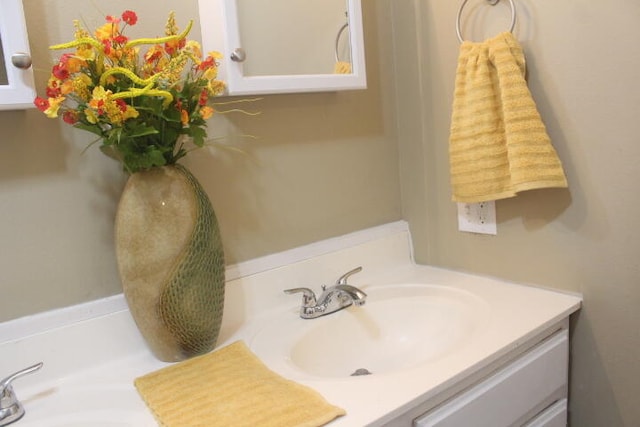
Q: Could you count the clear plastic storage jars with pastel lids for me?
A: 0